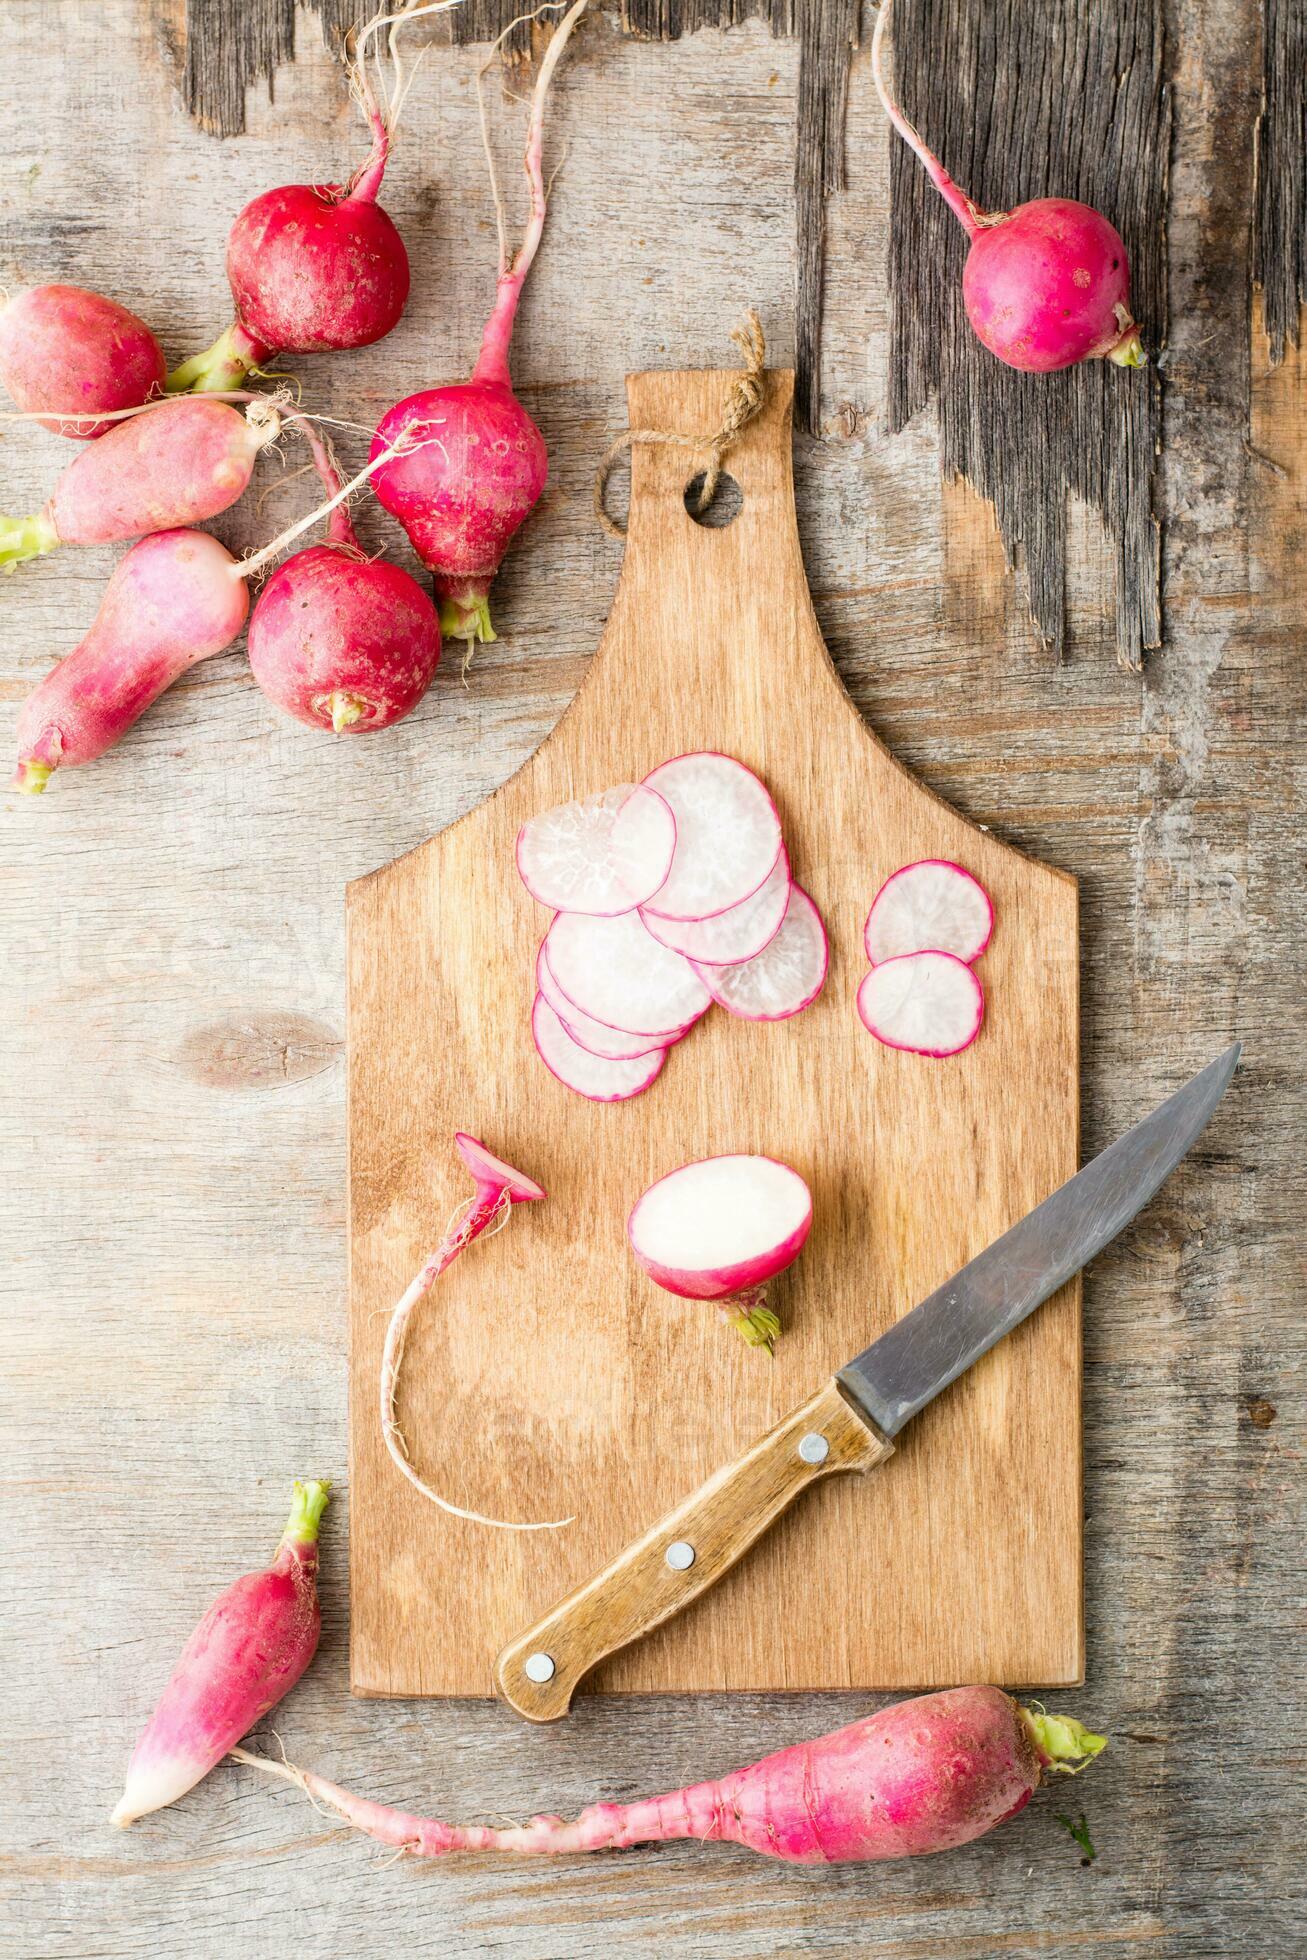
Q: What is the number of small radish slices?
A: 9